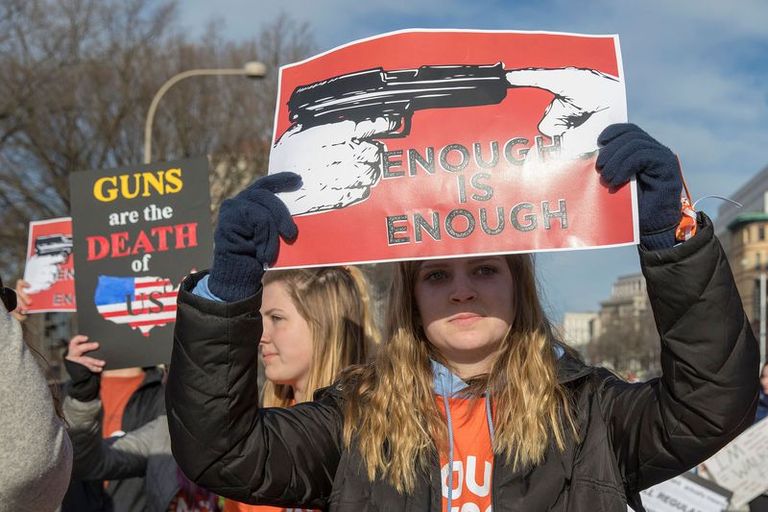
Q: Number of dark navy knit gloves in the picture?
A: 2